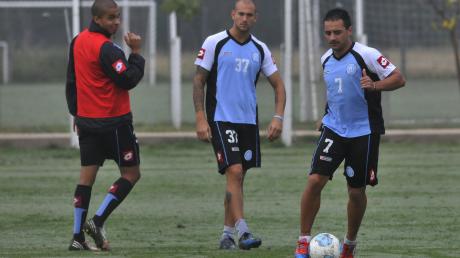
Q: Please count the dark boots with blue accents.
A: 2